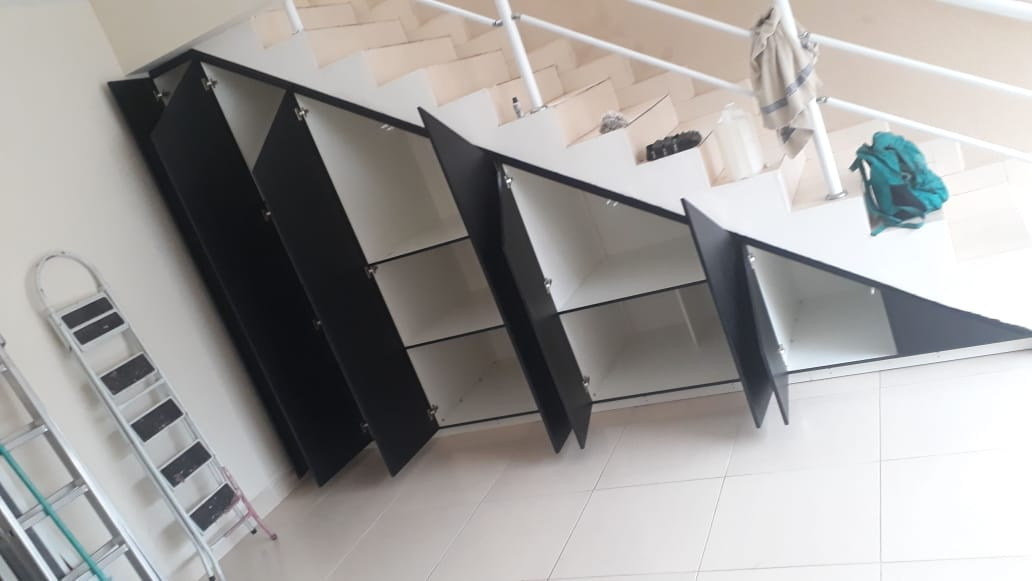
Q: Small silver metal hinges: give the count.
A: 13